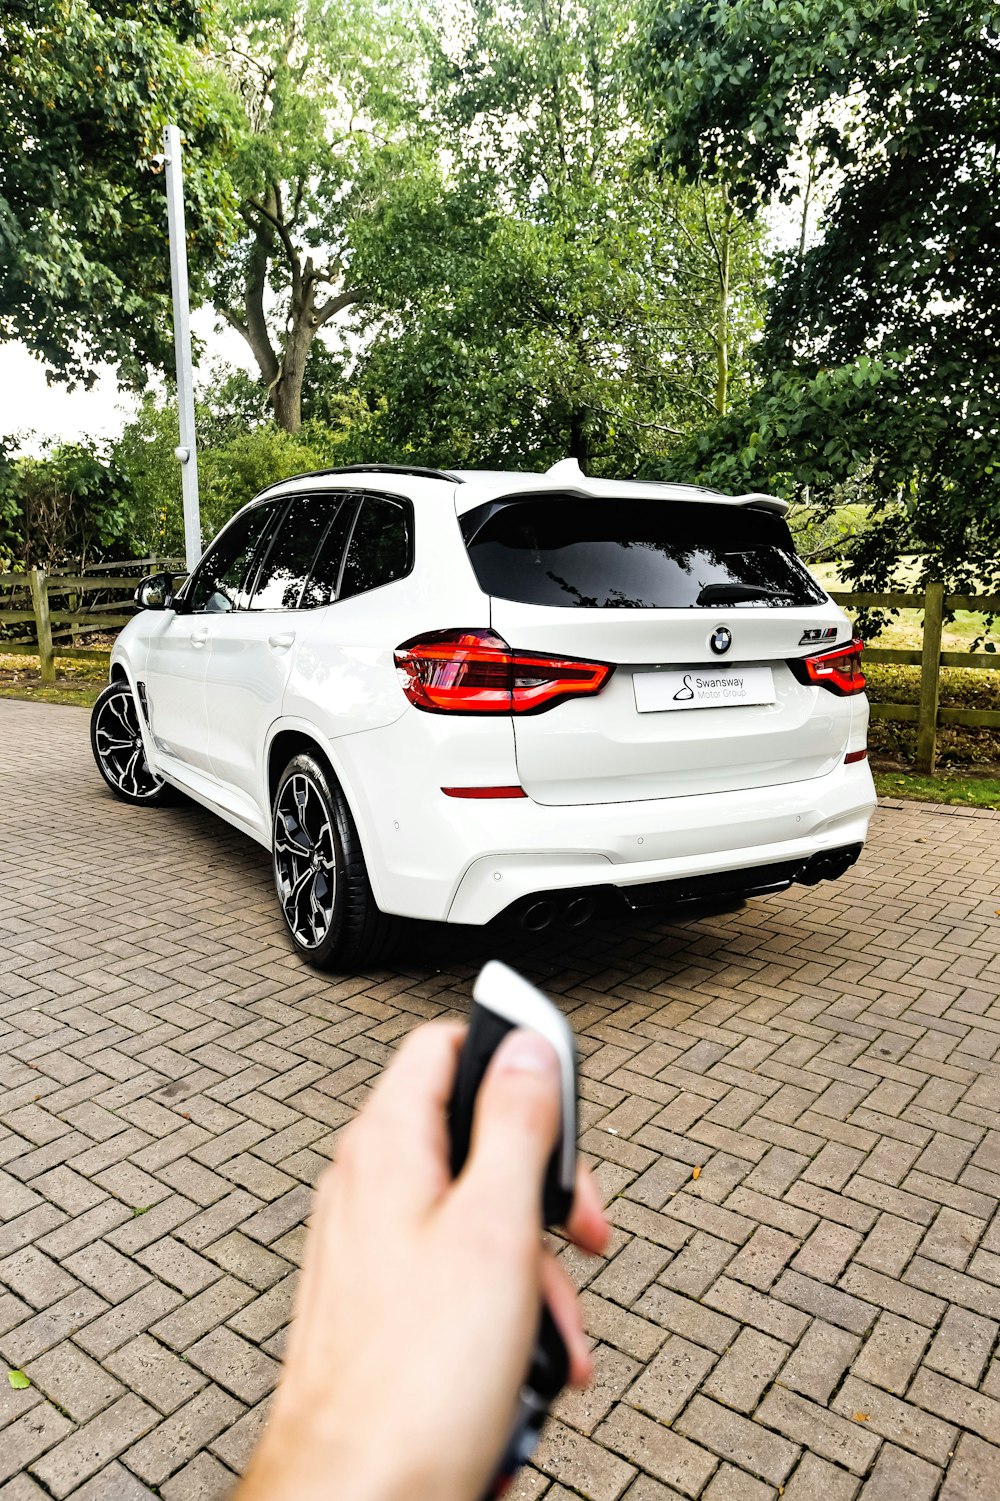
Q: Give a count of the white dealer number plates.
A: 1